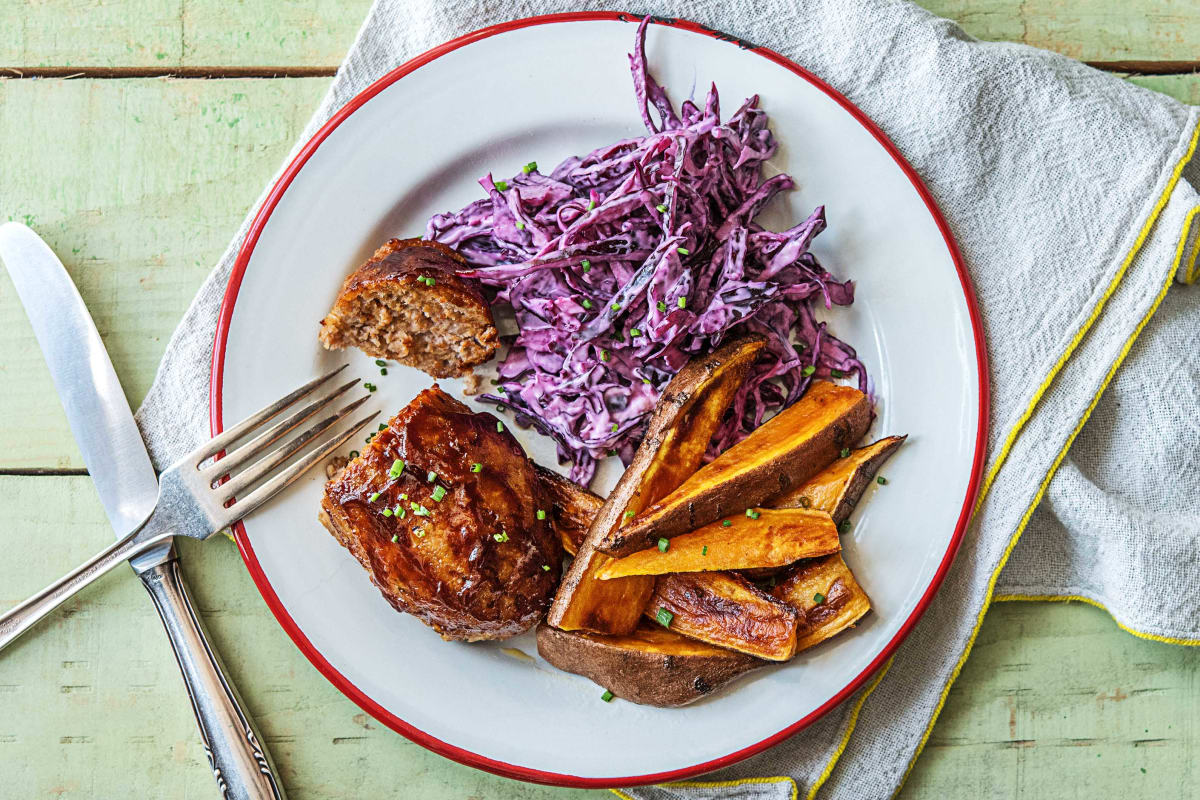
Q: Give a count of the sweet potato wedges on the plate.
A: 8